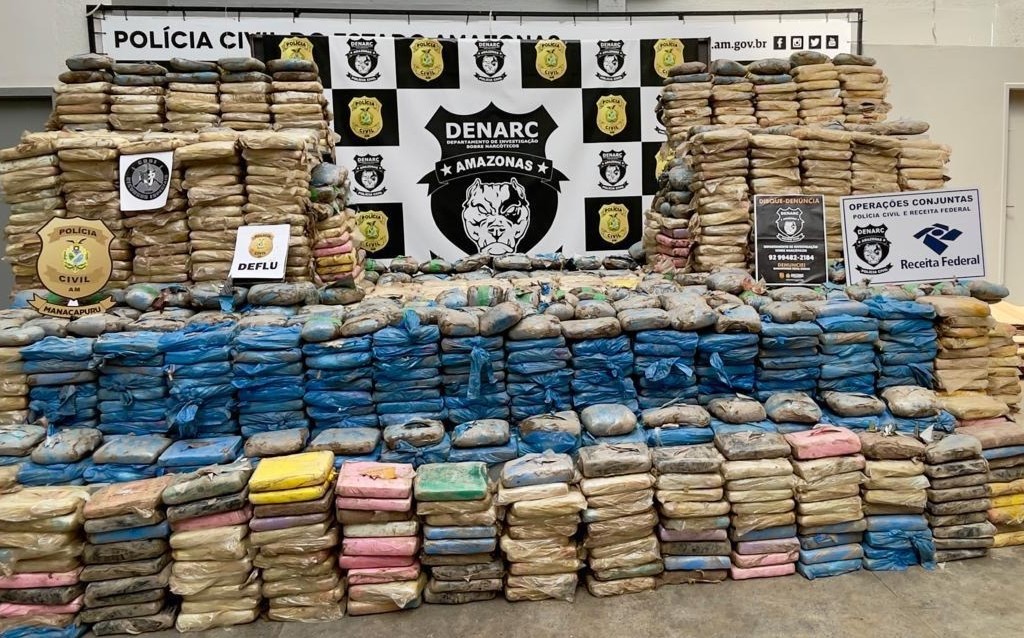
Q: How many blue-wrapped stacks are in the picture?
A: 14